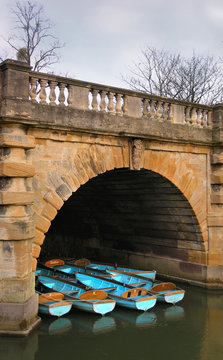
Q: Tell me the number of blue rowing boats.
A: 7